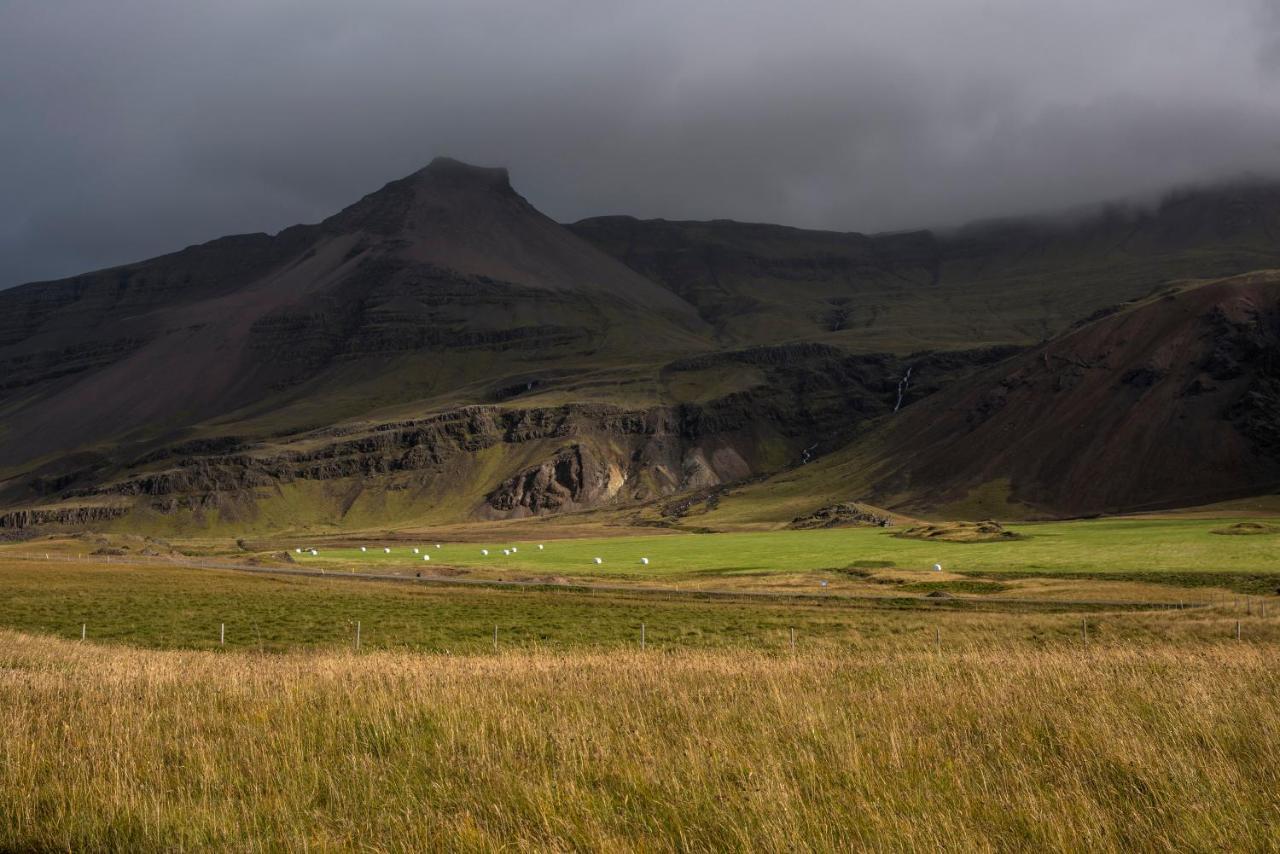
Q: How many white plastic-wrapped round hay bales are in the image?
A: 14